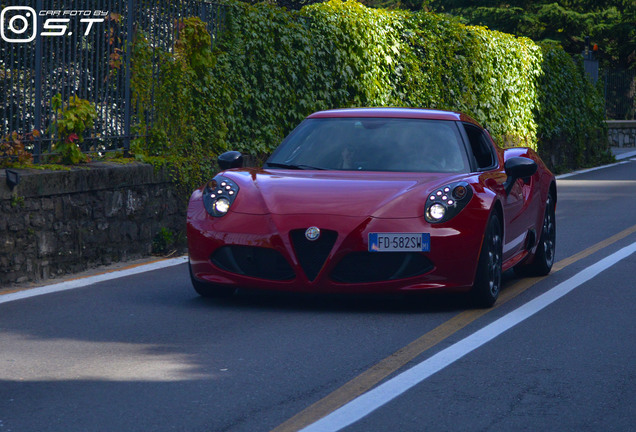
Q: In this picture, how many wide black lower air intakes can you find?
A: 2